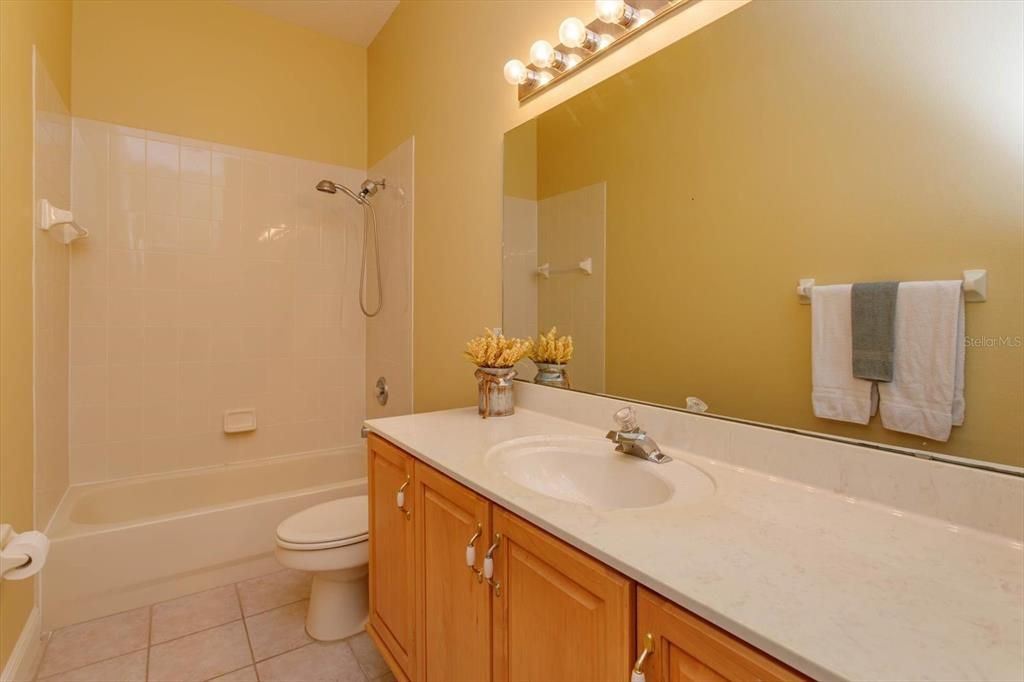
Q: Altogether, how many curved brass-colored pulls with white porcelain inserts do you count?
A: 4